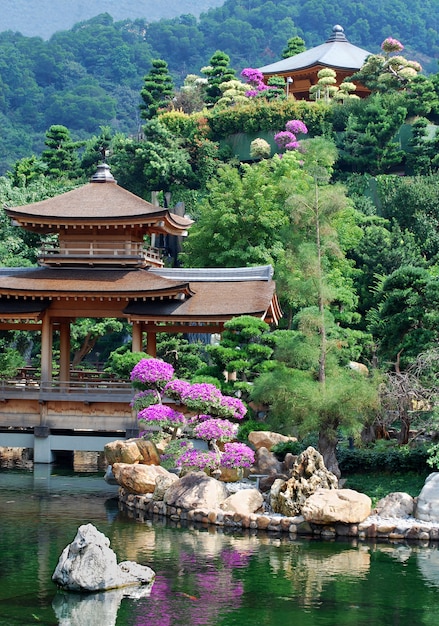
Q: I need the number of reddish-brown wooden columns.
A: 4